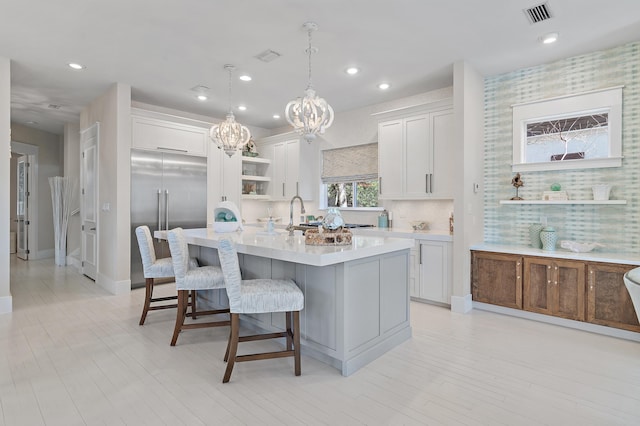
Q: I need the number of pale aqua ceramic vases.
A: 2